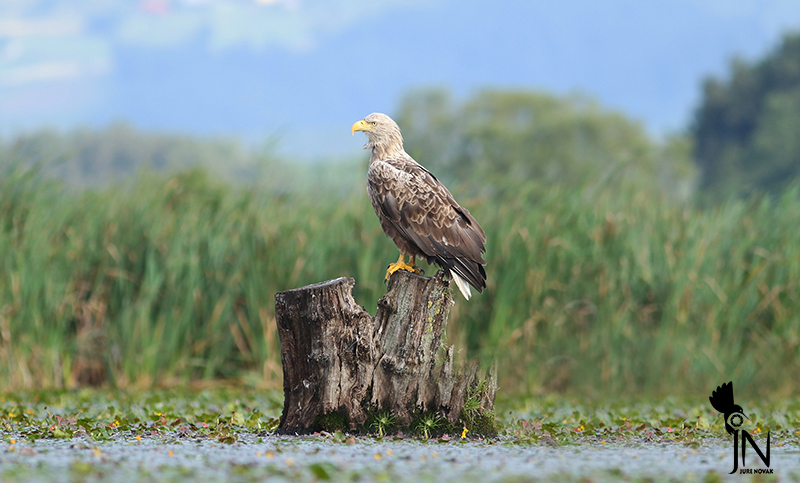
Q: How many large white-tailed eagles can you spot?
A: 1